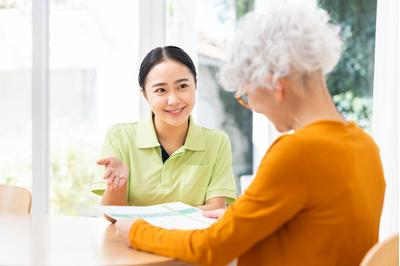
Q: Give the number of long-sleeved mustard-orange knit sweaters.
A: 1